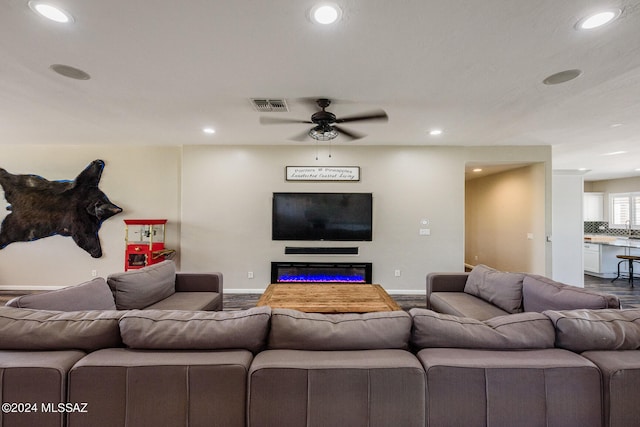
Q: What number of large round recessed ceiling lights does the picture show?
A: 3